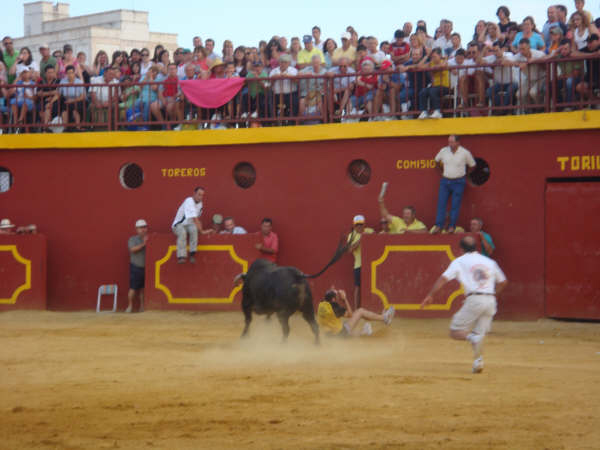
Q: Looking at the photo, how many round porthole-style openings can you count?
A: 5